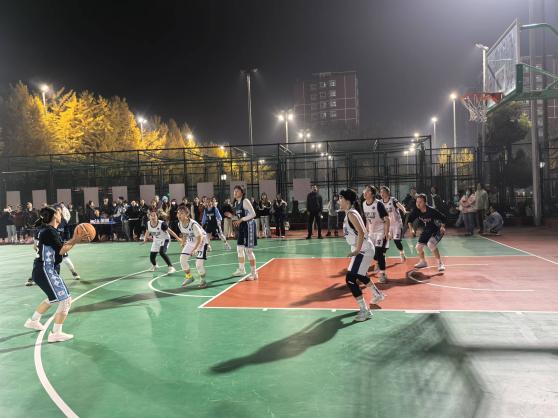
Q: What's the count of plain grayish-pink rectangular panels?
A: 11